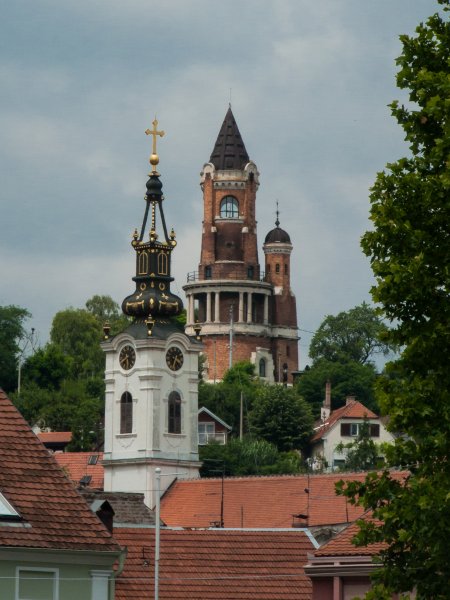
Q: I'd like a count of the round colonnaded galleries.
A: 1